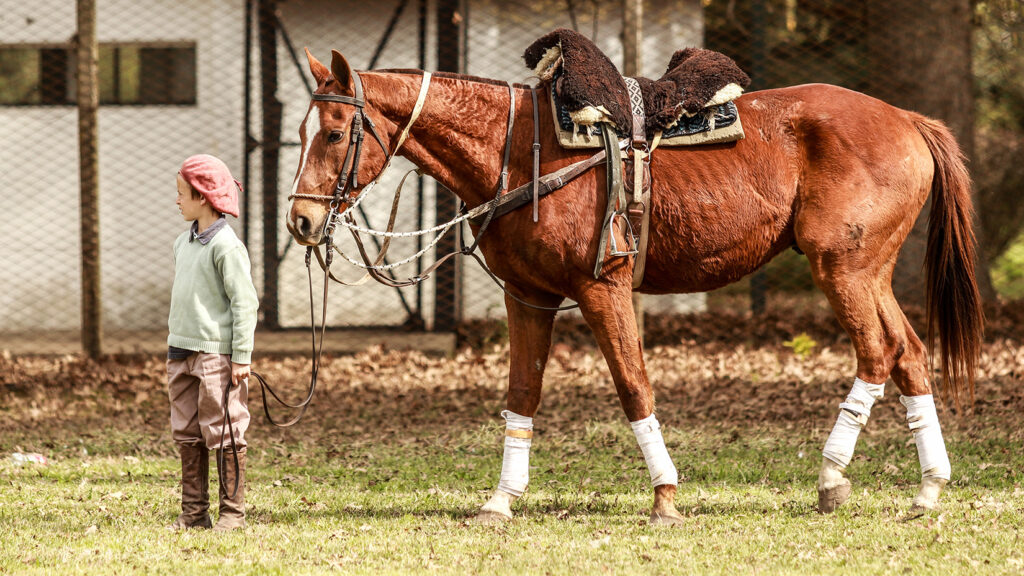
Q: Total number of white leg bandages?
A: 4